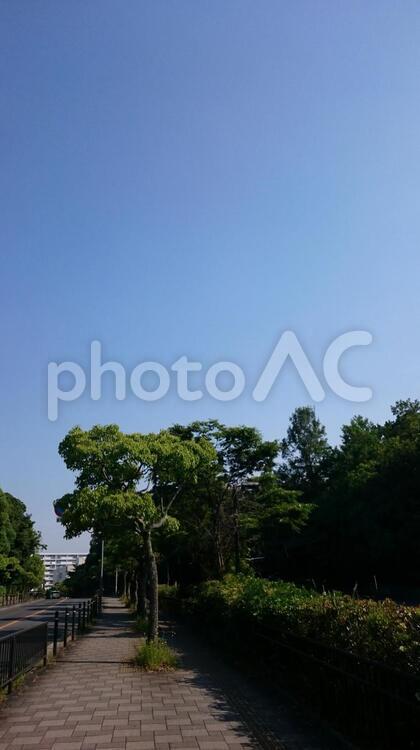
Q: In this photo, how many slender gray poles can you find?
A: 2